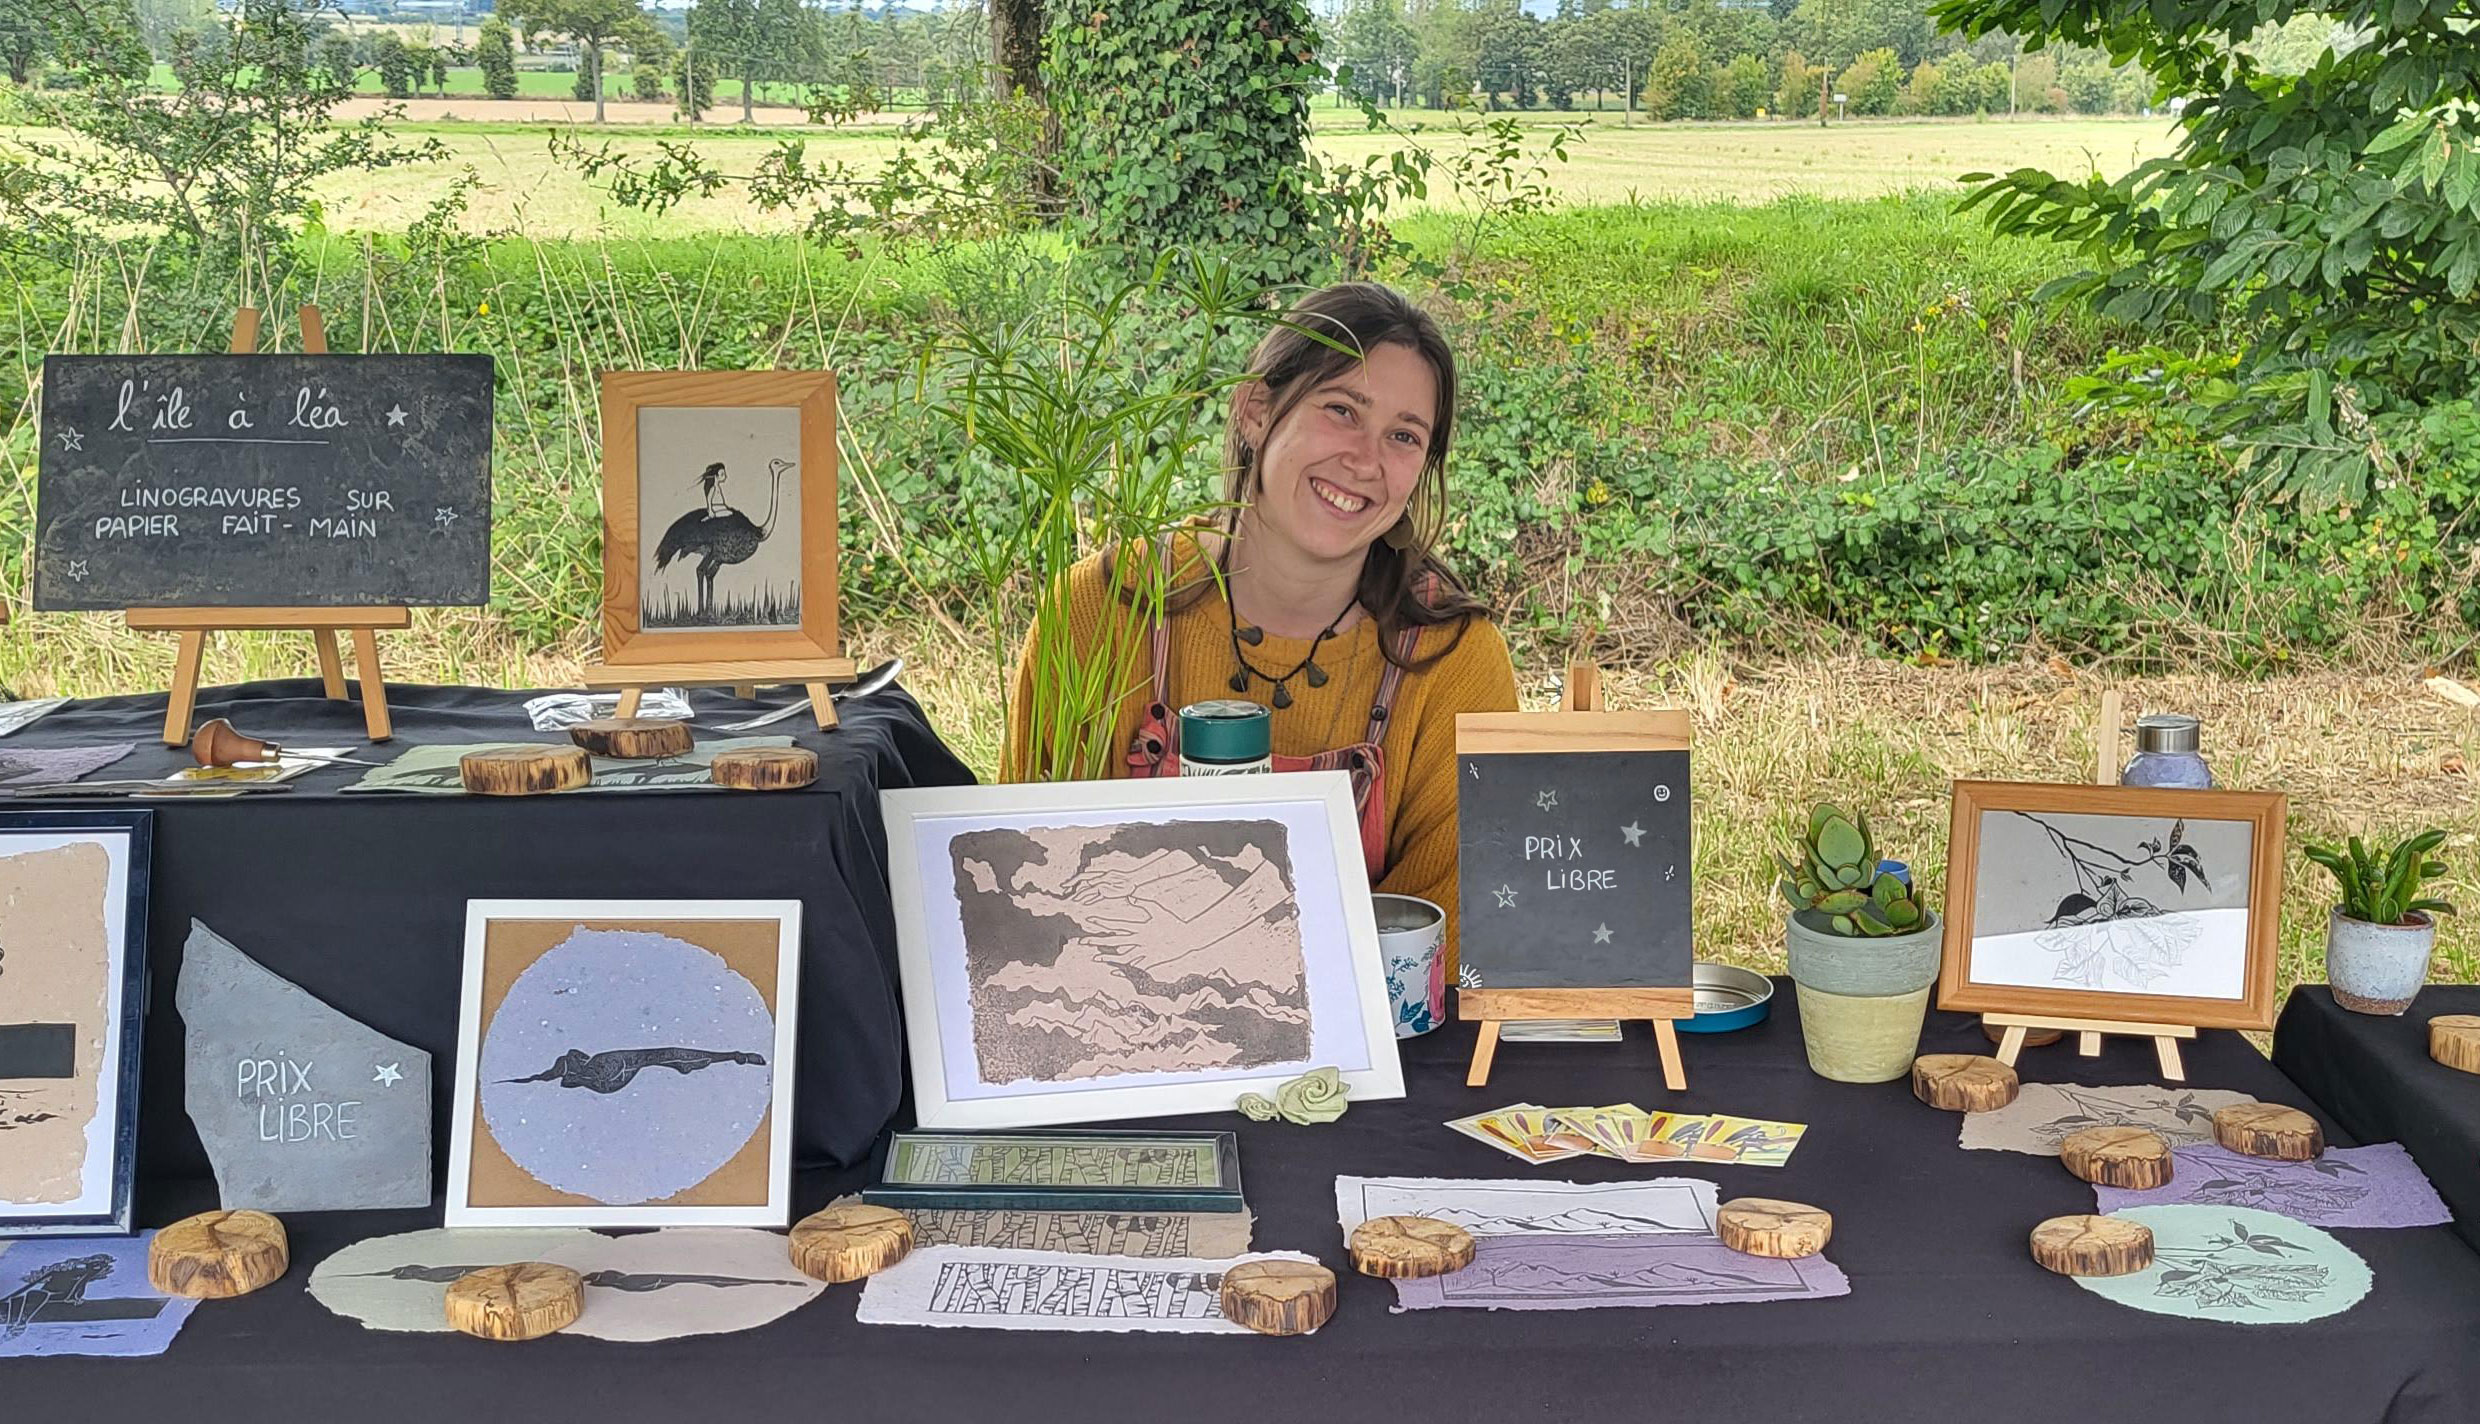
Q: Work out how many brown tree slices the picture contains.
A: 14